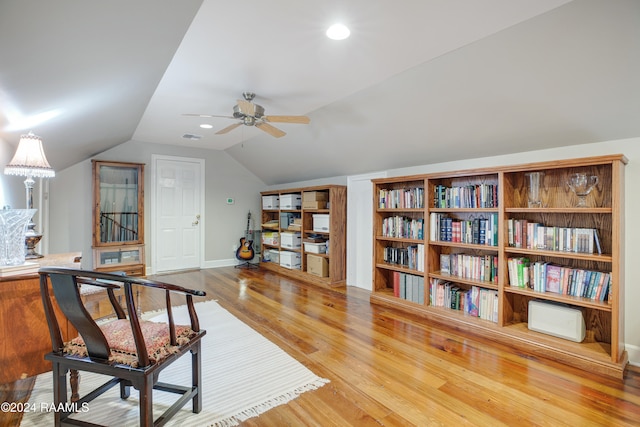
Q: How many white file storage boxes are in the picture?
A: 5